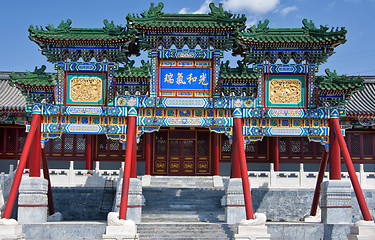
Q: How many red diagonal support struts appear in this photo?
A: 6